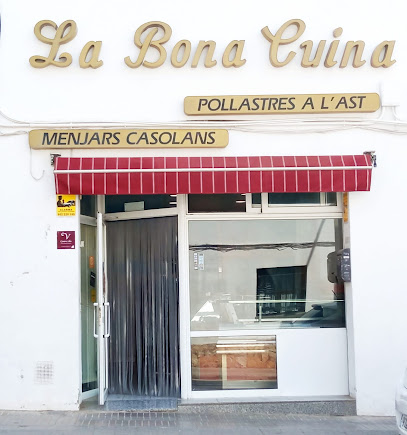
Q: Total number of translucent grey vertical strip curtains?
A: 1